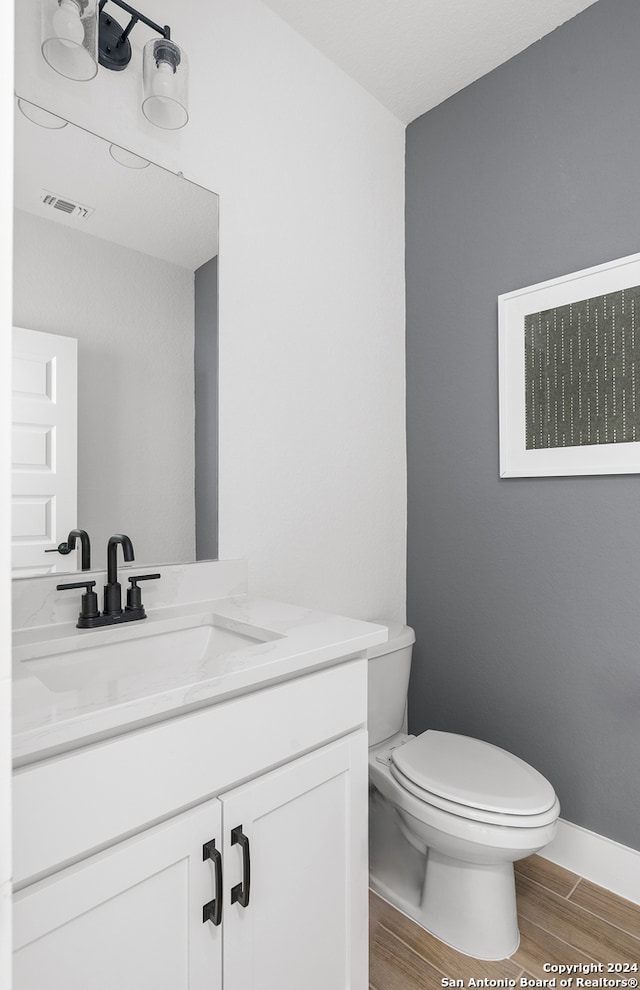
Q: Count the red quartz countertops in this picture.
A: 0